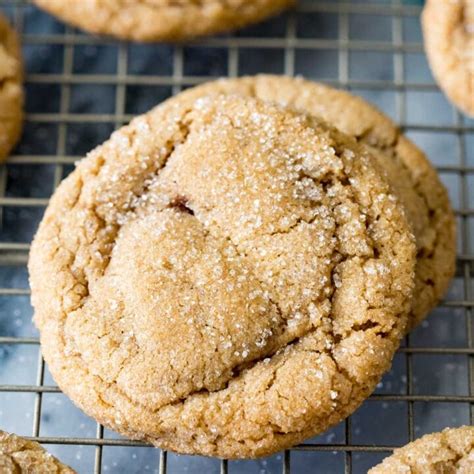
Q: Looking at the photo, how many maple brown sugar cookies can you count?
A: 7